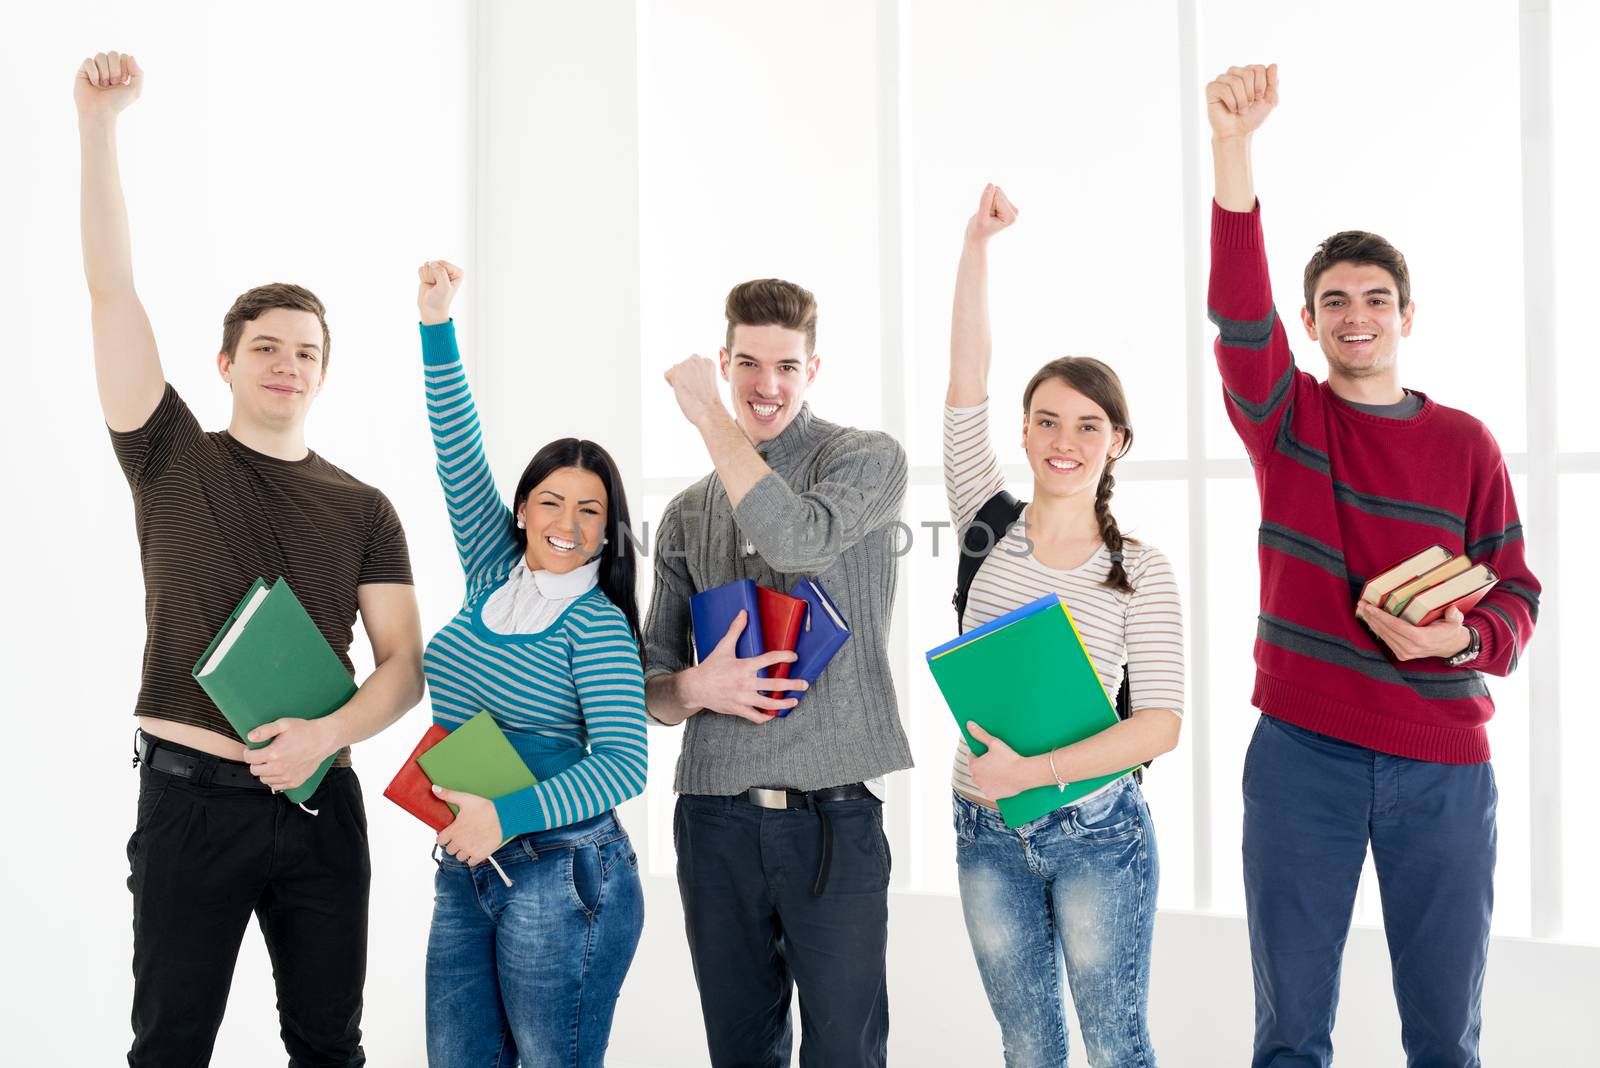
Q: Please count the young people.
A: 5